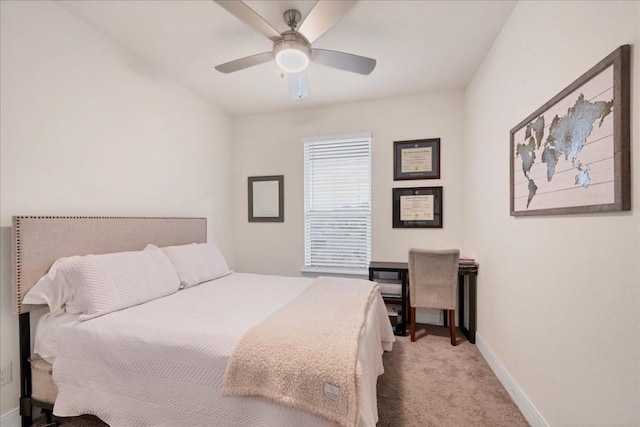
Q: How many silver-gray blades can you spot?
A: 5